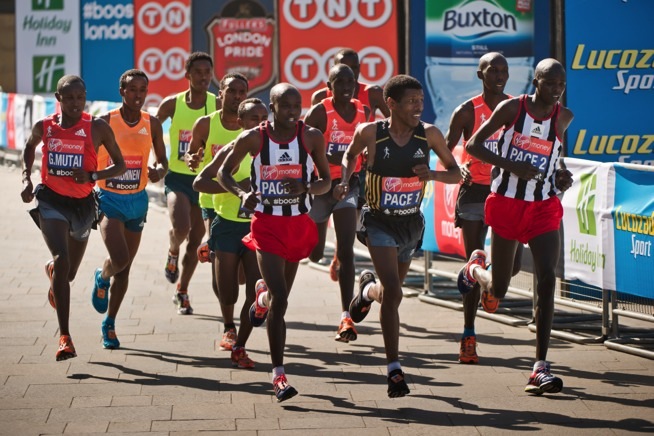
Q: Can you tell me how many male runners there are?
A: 11